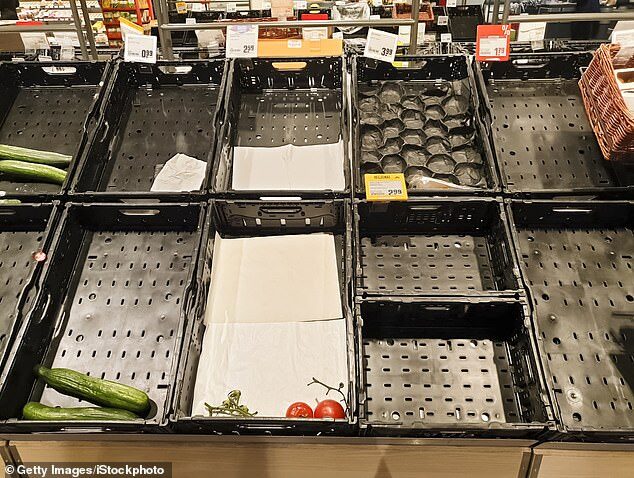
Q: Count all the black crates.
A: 11